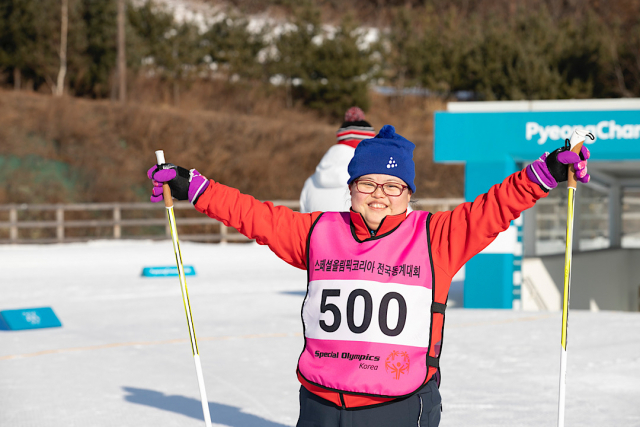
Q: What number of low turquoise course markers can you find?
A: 2